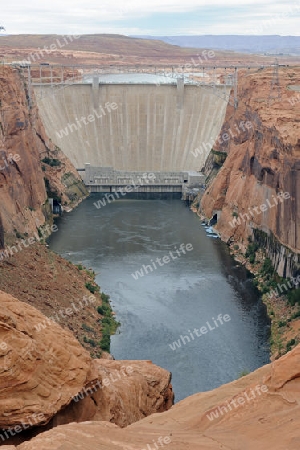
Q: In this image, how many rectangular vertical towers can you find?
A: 2